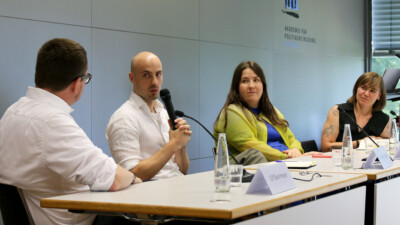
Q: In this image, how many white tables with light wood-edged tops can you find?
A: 2